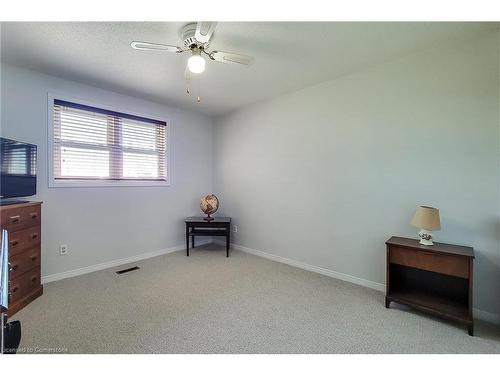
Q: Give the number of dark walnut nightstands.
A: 1